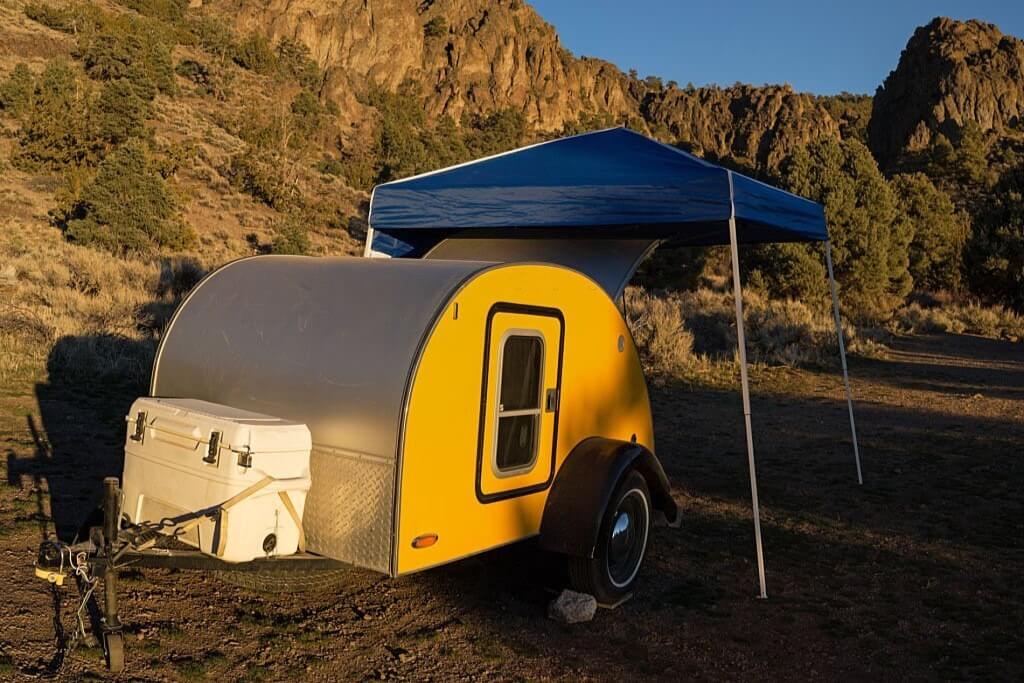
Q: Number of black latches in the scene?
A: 2